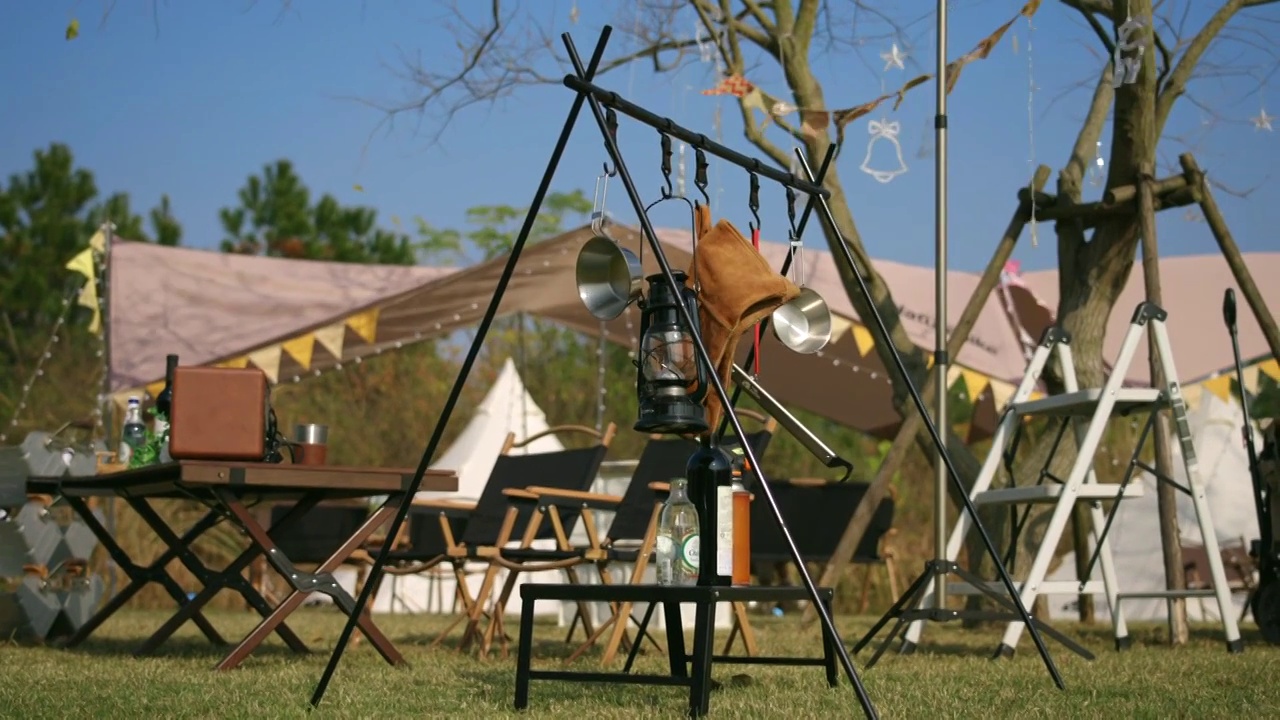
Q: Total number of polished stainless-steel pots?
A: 2